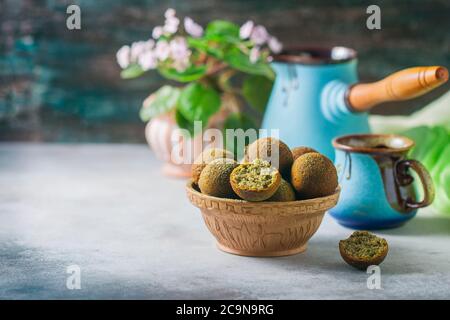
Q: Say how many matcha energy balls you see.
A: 8